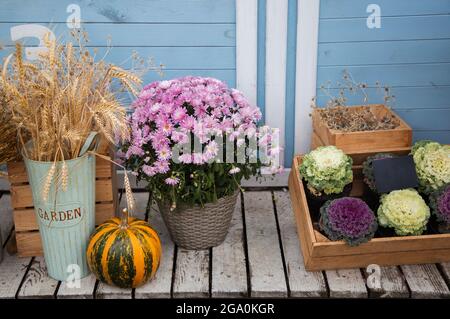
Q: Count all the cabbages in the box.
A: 6